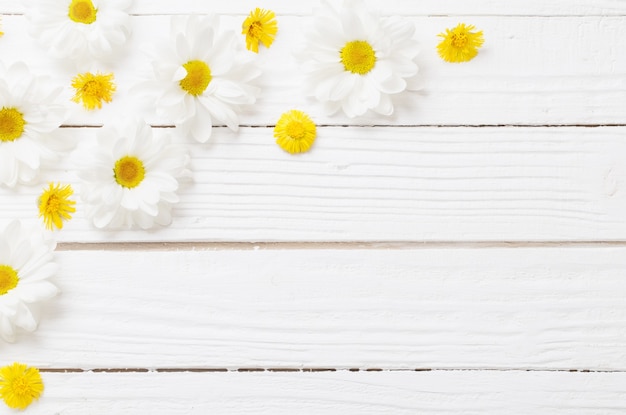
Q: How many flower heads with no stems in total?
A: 12